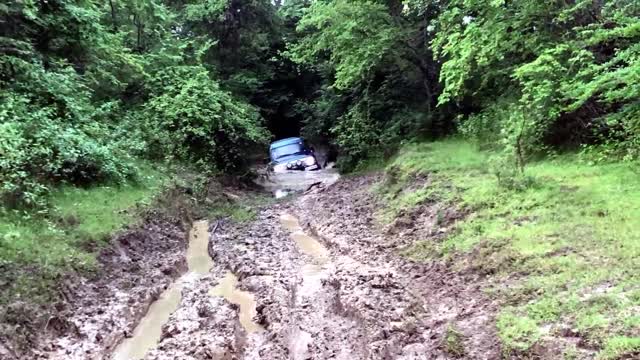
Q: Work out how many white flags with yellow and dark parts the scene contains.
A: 0